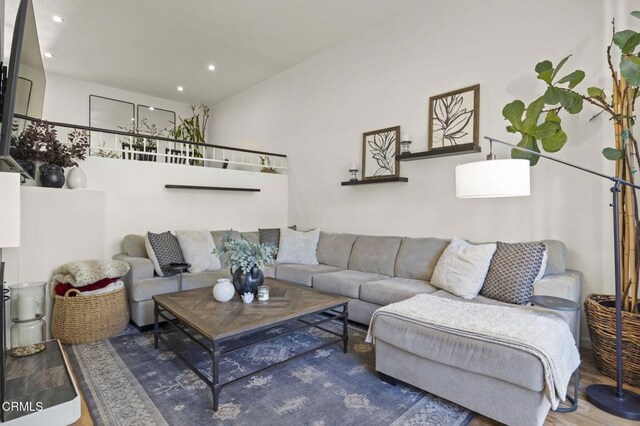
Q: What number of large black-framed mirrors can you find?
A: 2